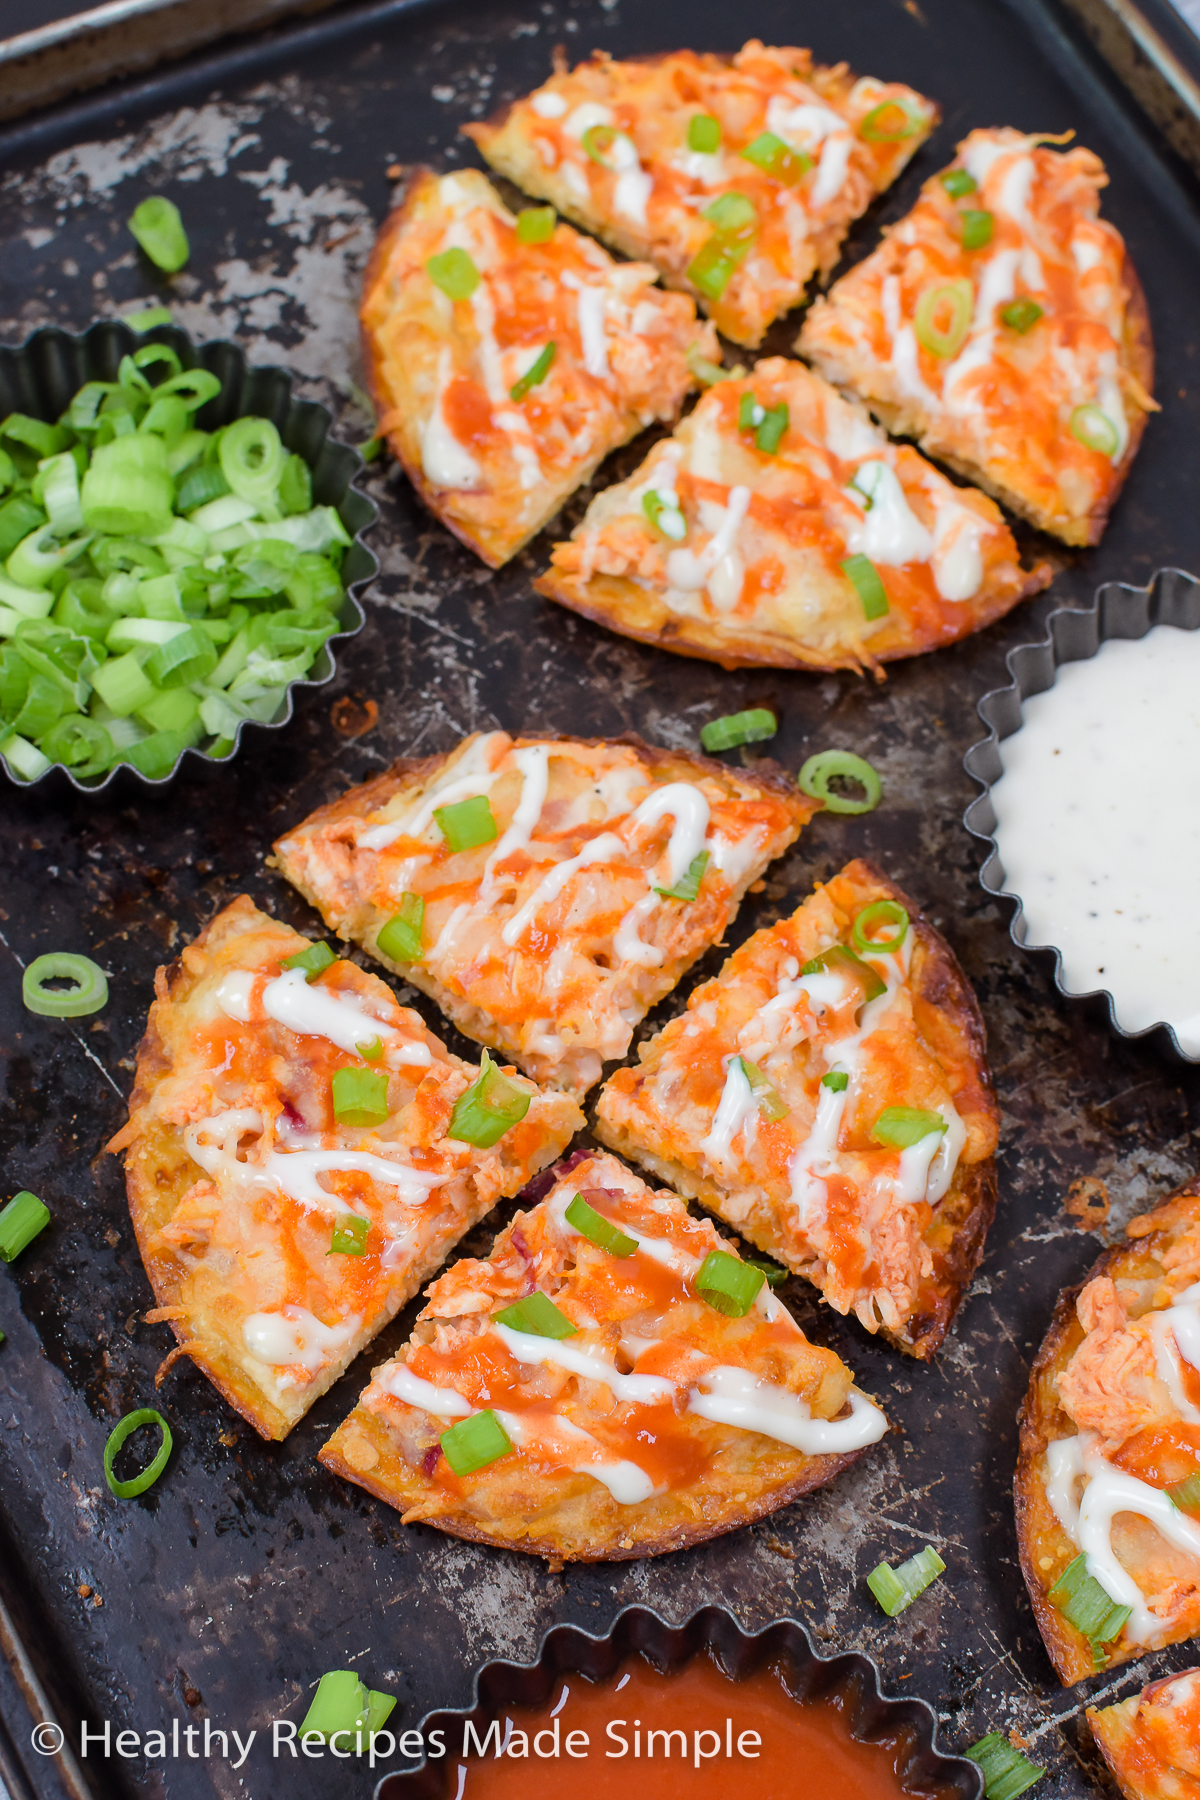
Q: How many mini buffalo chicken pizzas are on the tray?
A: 3